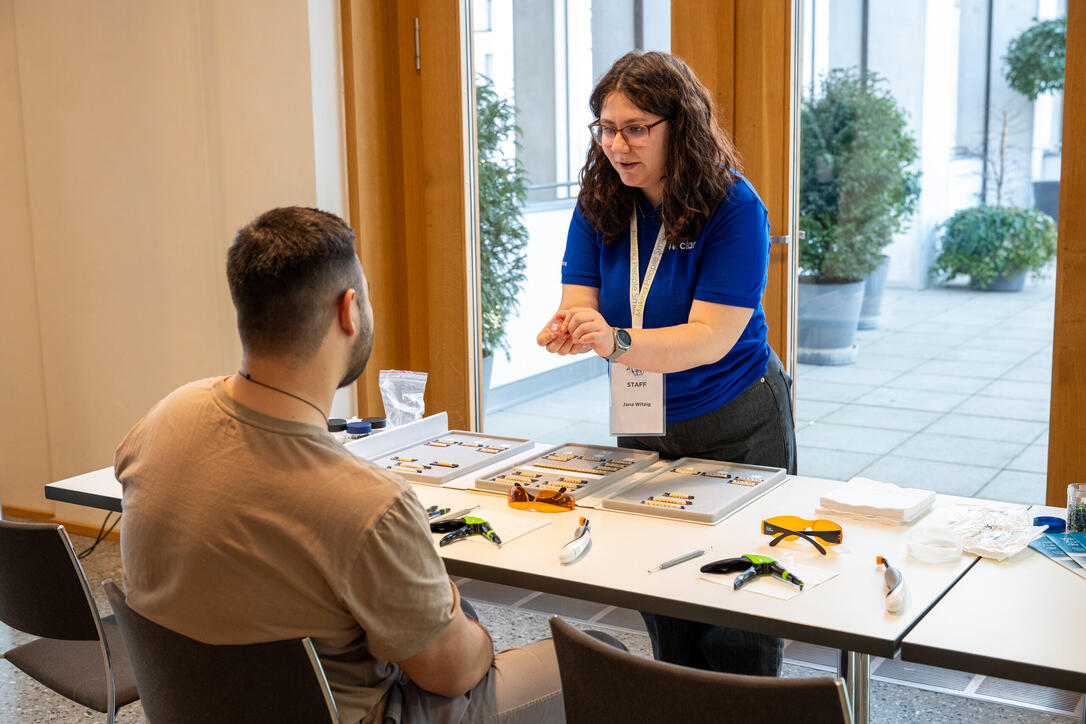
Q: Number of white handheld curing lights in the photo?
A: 2